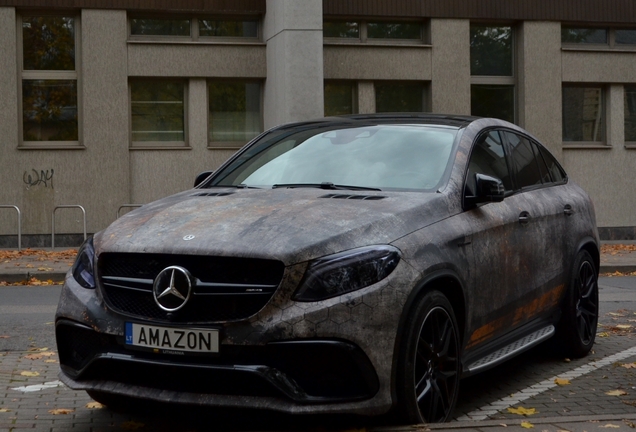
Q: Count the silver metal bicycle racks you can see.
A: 3